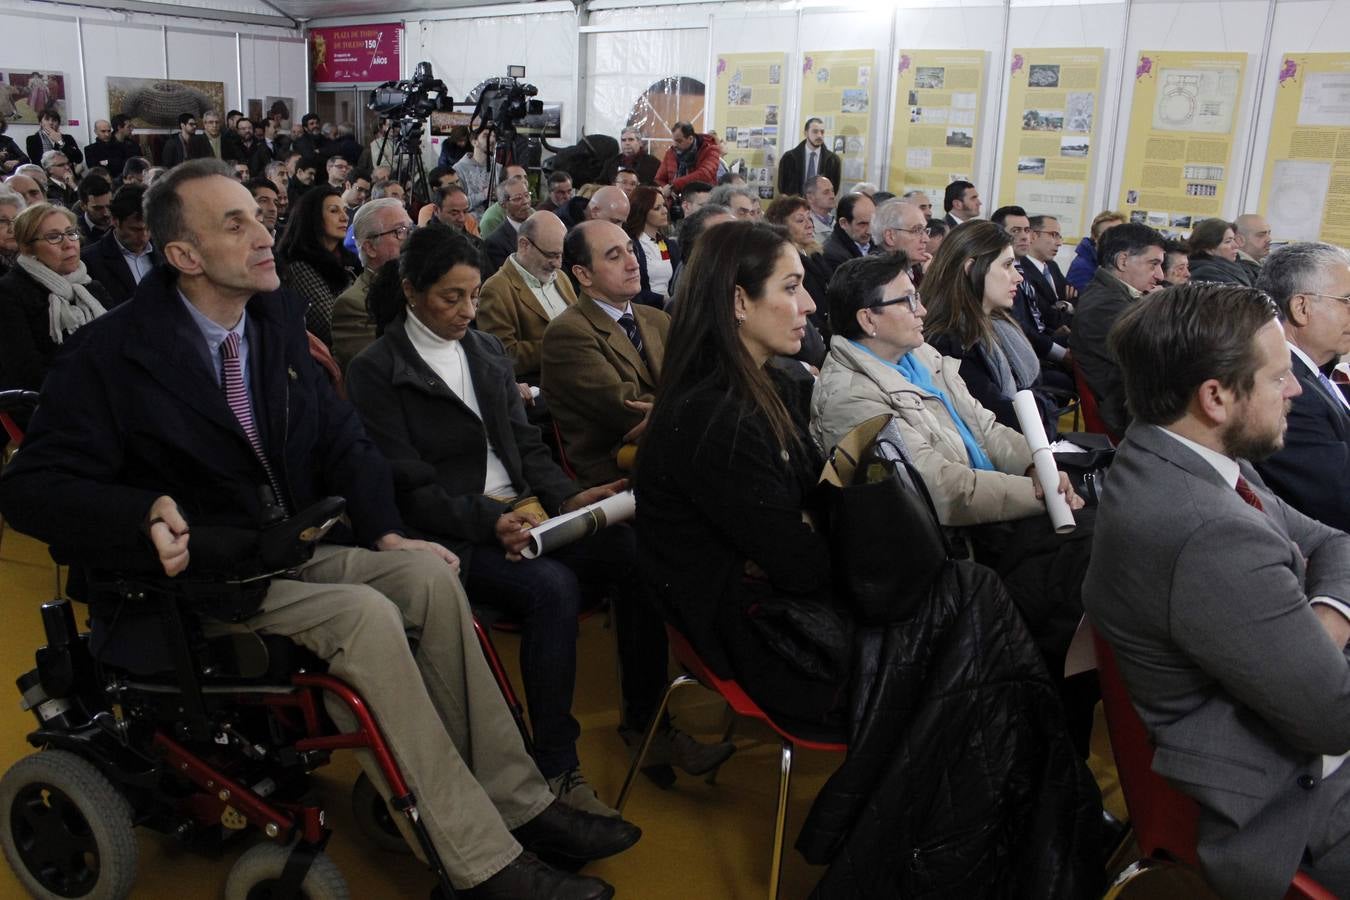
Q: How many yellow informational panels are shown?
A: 6